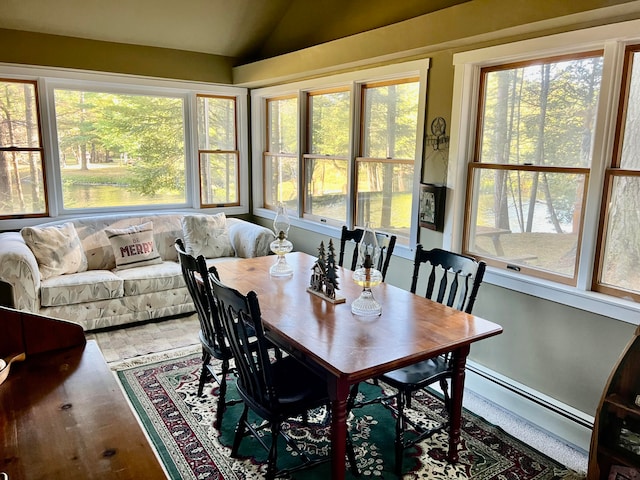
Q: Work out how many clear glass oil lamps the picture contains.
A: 2